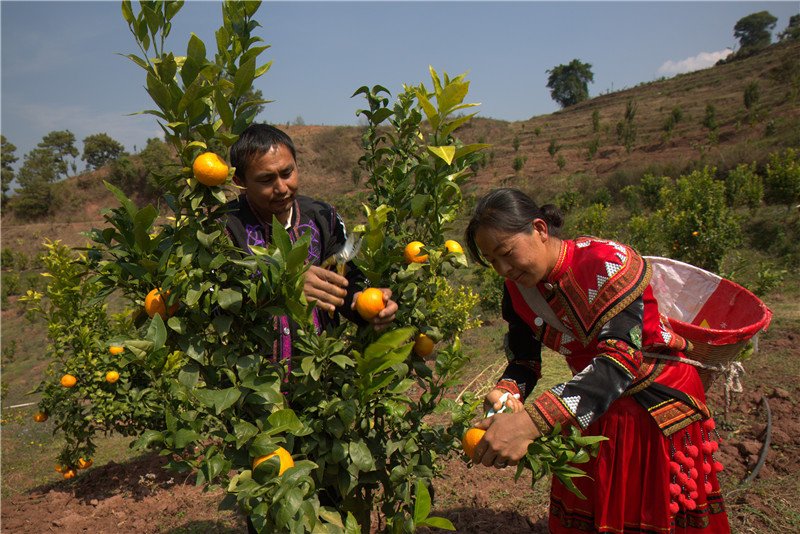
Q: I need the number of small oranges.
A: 7